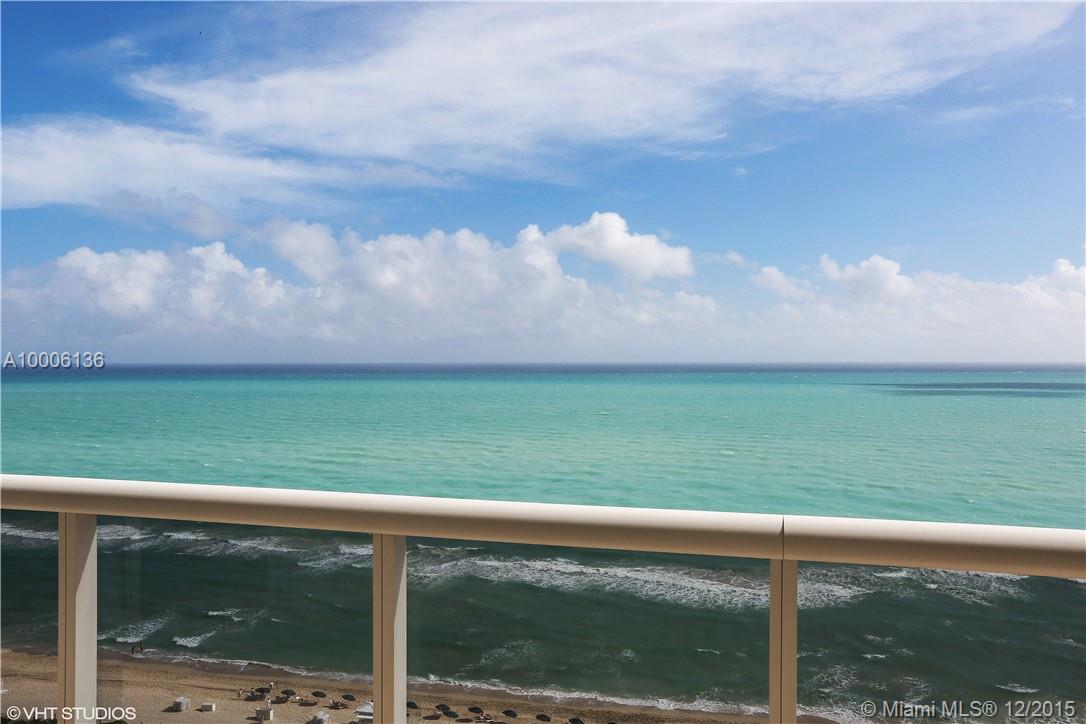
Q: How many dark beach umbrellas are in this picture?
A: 12